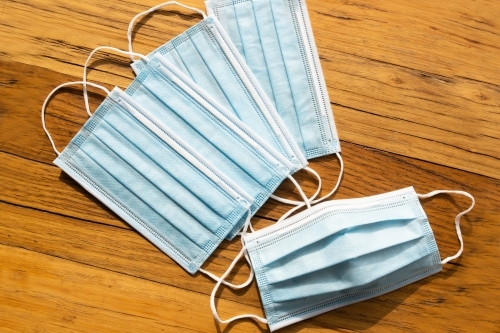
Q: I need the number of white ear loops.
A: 9